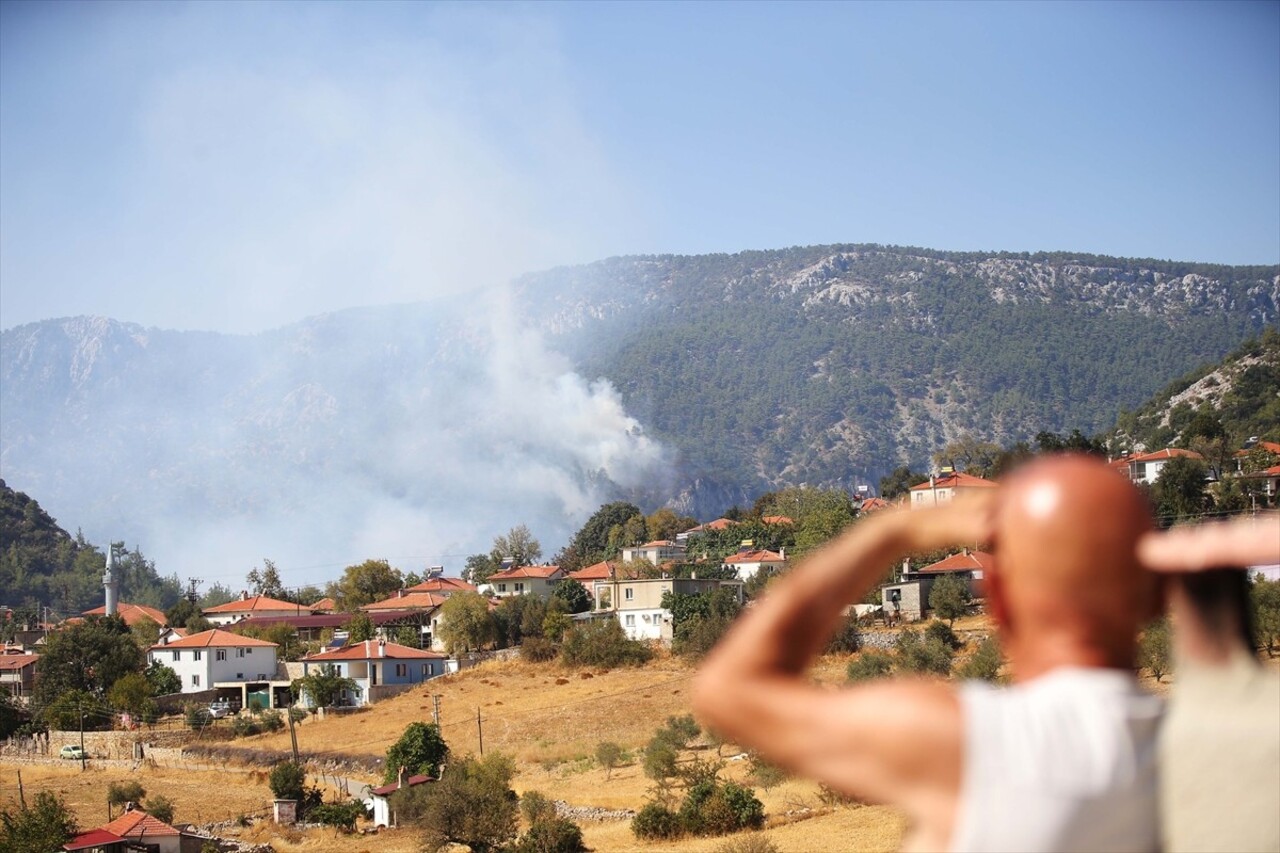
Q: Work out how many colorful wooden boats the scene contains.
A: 0